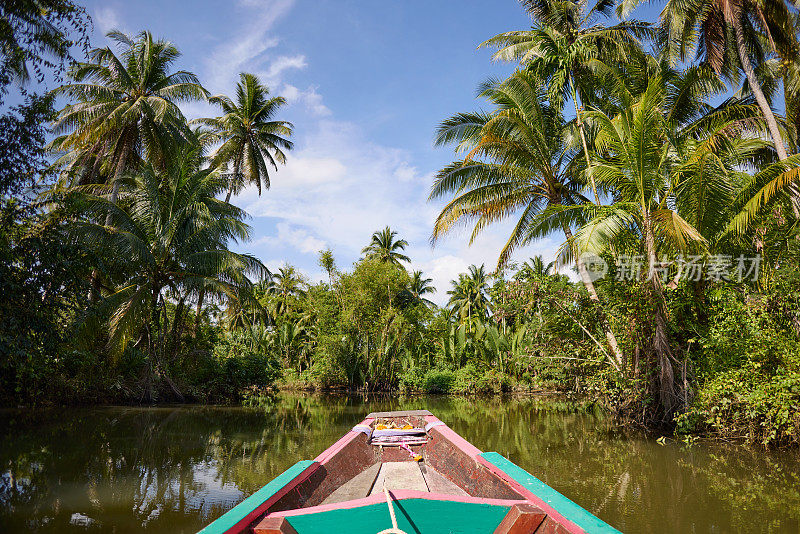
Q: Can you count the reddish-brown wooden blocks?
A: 2